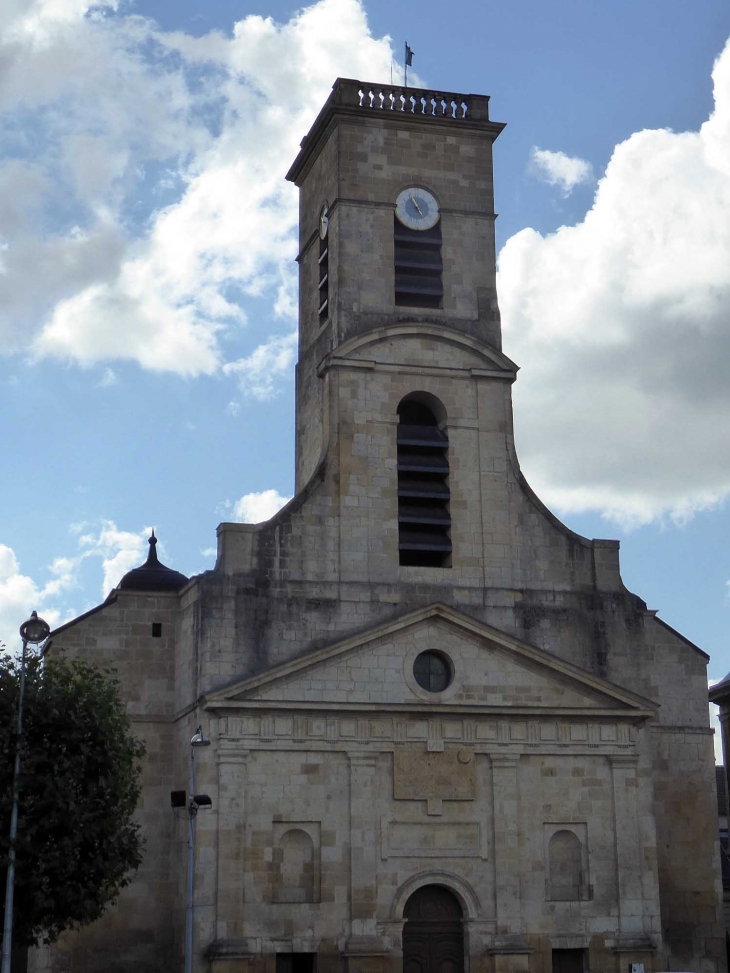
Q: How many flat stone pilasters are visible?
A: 4